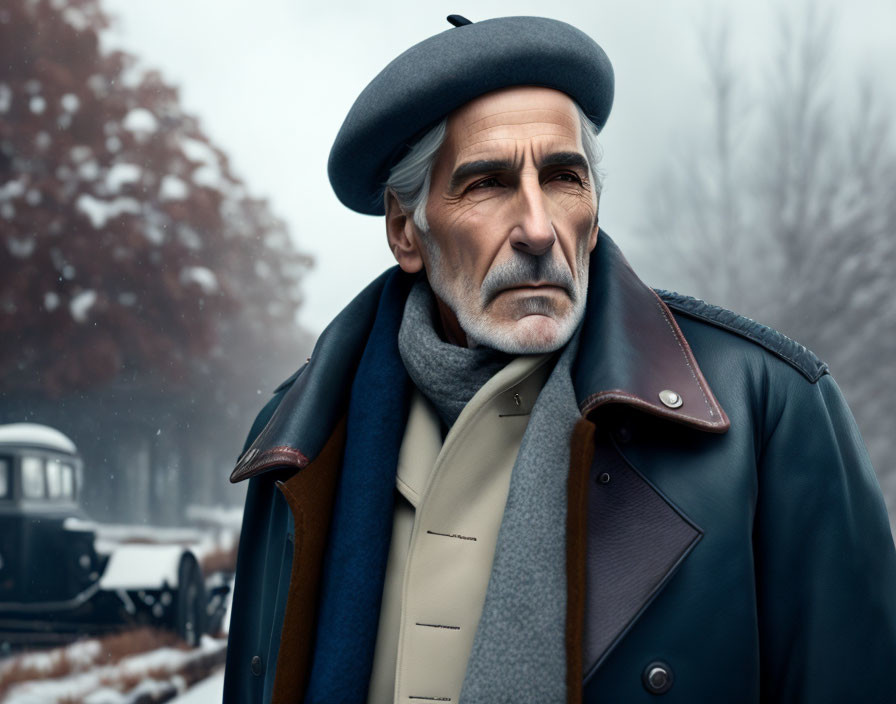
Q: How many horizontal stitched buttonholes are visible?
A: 4